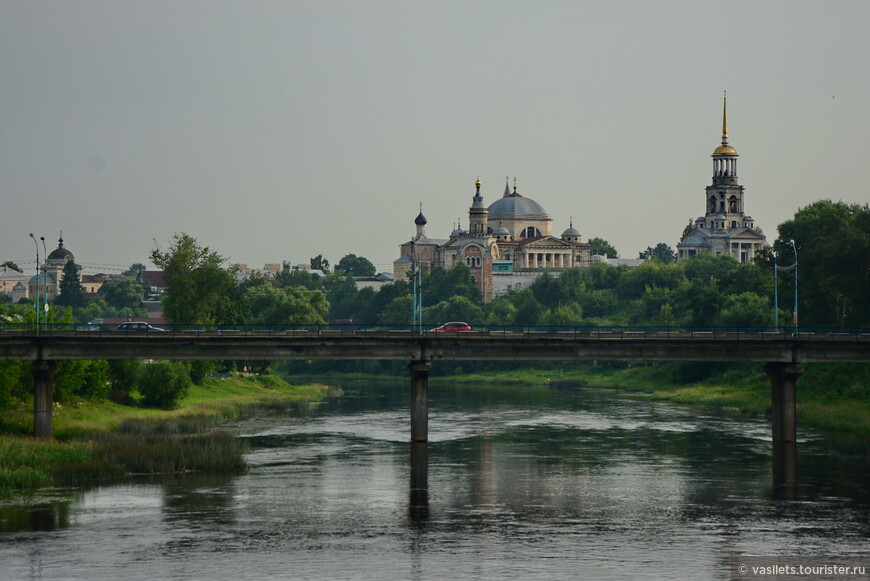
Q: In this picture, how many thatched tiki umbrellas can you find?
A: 0